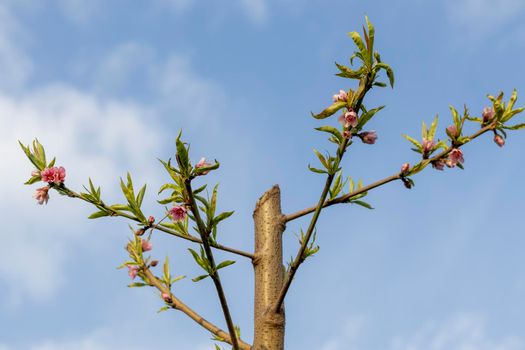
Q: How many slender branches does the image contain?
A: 5